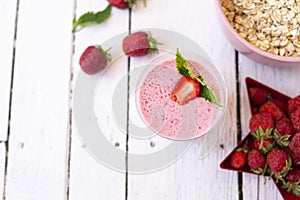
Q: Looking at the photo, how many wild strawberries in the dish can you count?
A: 12